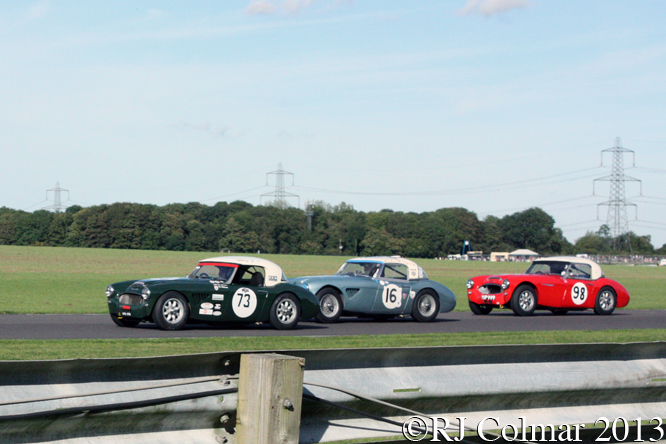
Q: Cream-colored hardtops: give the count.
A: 3